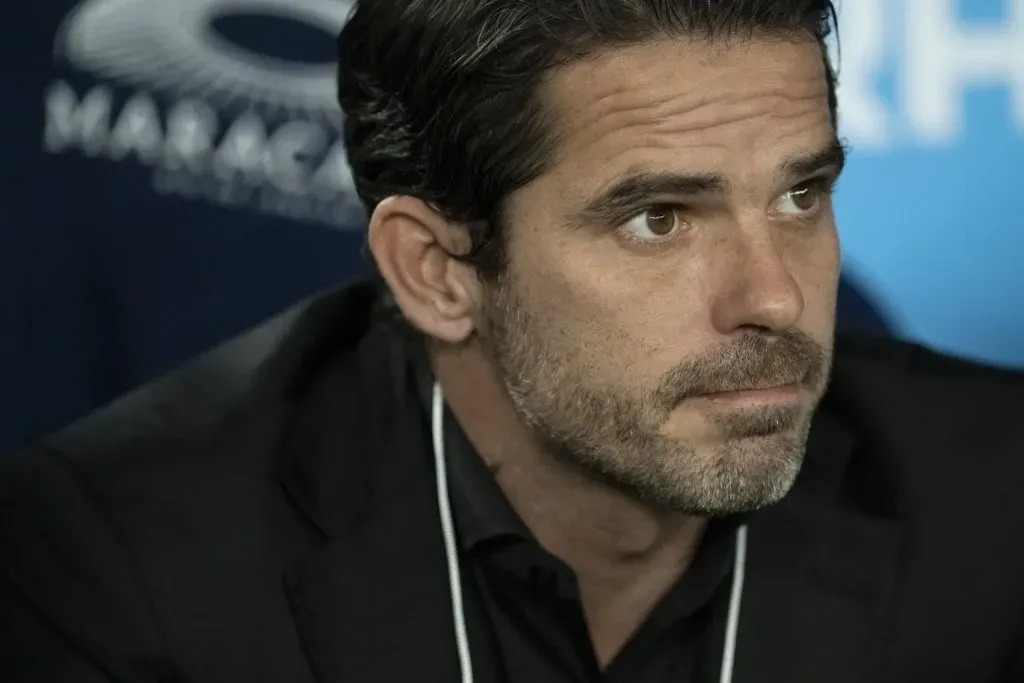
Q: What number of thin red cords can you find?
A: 0